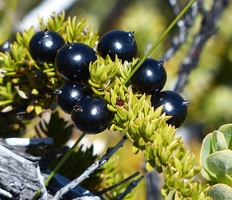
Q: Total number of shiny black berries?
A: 7